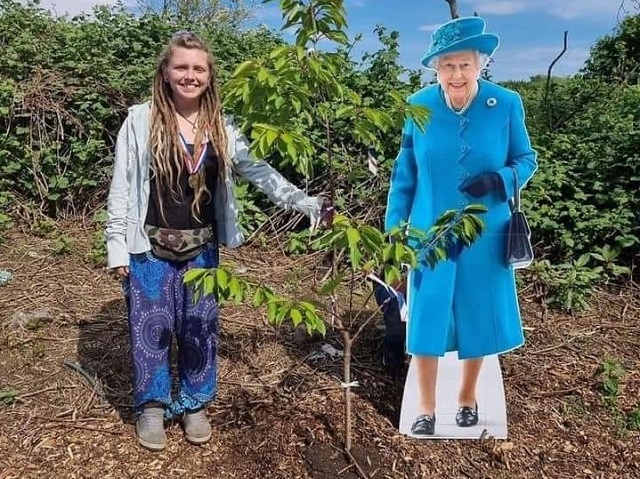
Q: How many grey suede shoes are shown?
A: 2